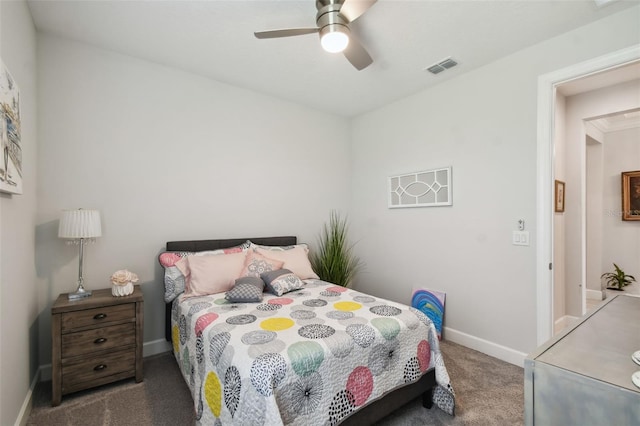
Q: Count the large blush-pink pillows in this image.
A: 2